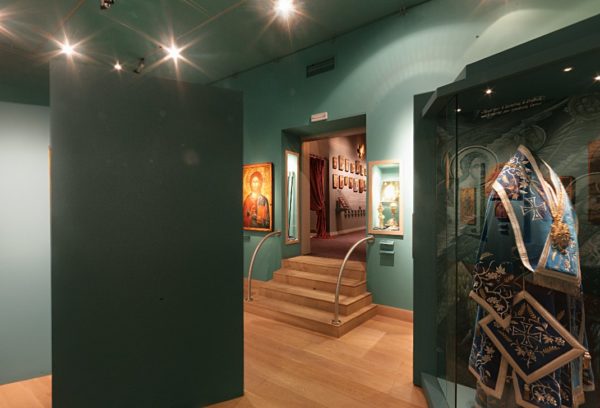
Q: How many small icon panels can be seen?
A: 14